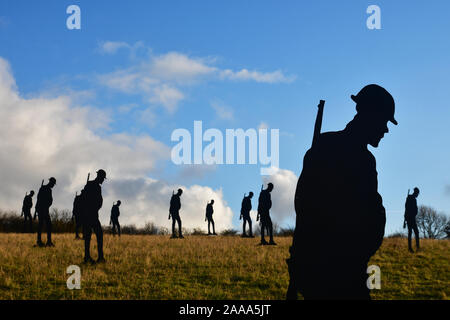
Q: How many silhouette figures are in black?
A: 11